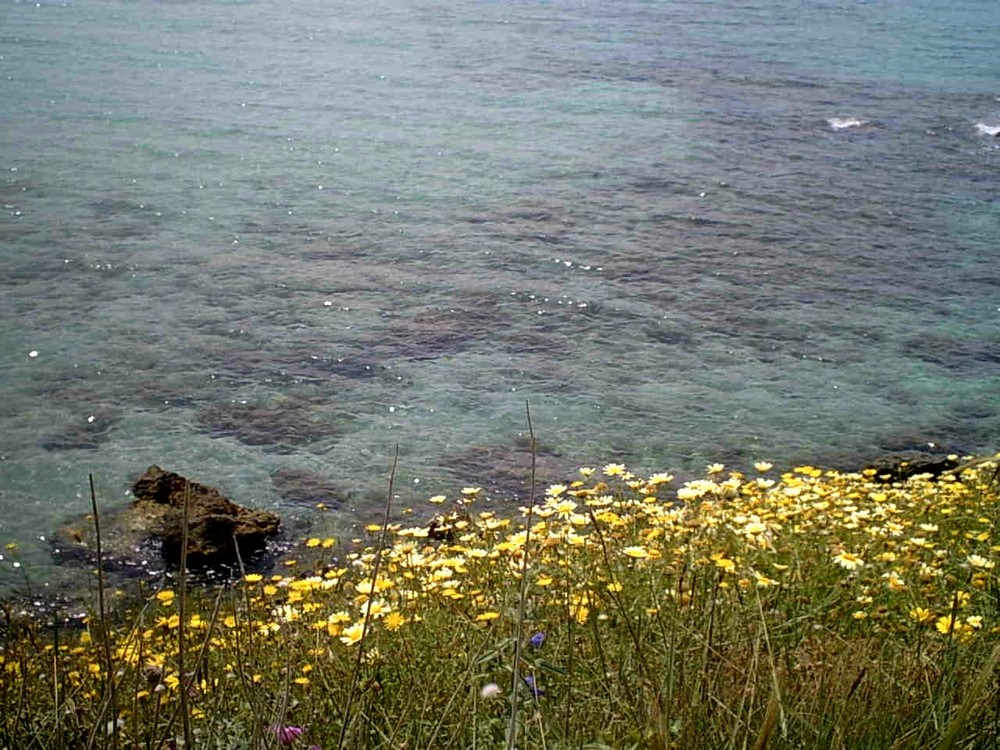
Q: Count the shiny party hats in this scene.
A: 0